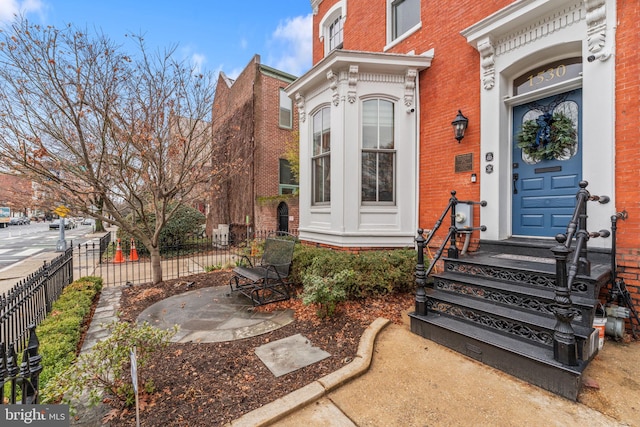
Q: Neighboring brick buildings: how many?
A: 1